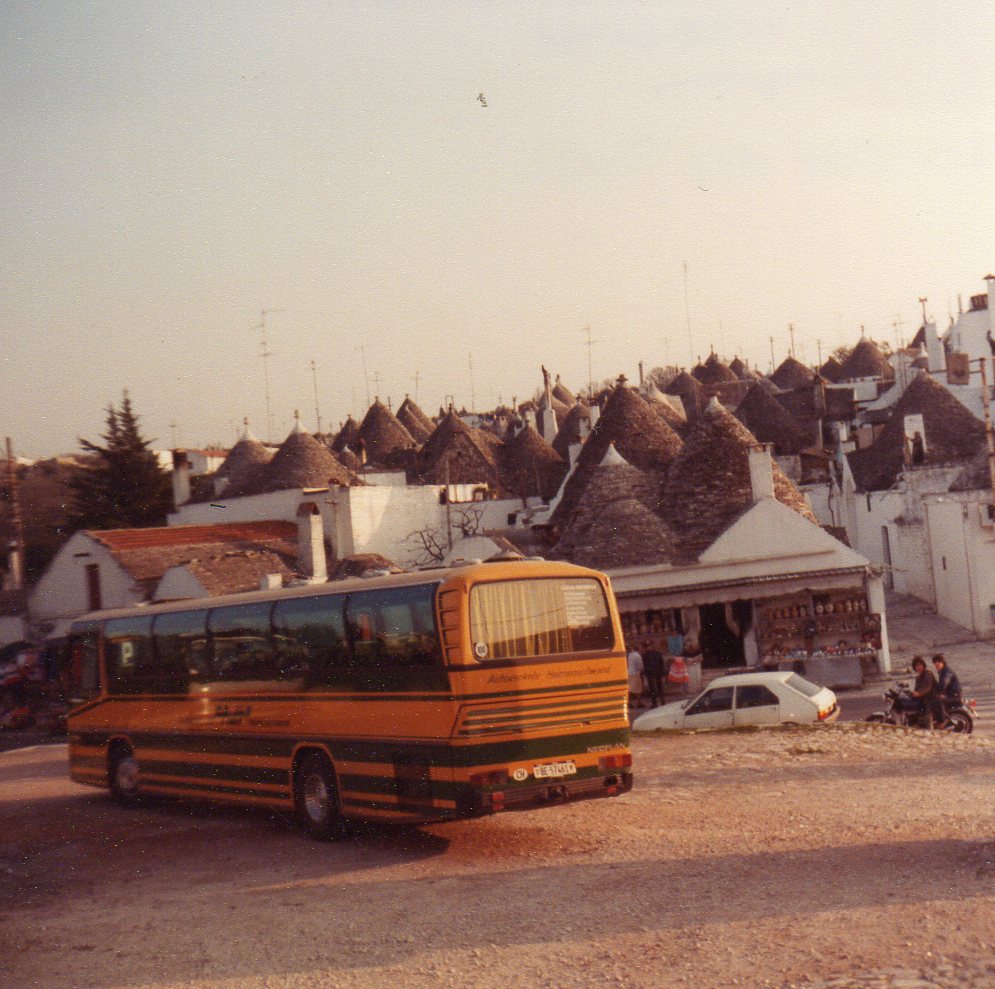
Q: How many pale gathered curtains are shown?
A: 1